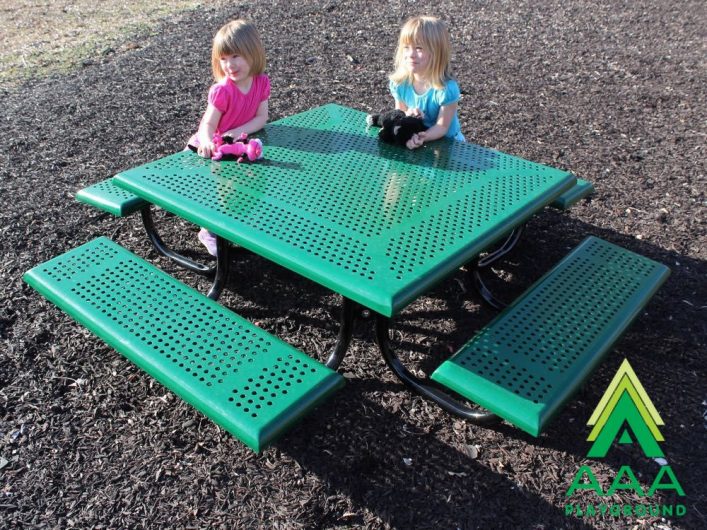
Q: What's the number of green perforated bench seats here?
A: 4